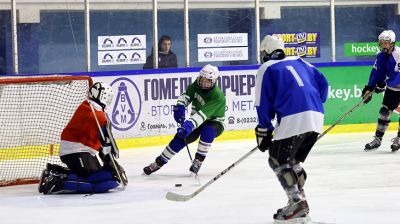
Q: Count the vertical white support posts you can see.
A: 6